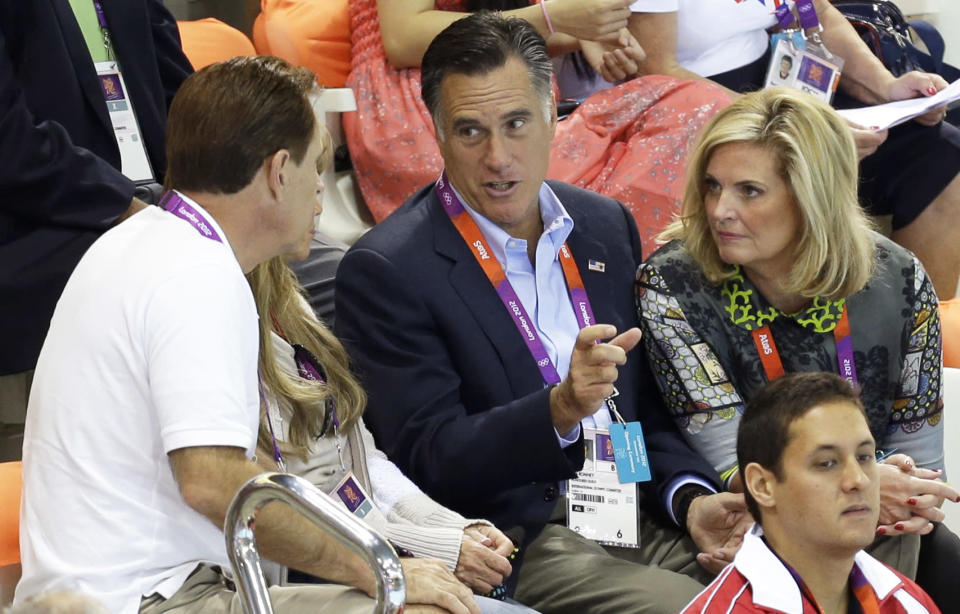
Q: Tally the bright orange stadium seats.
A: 4